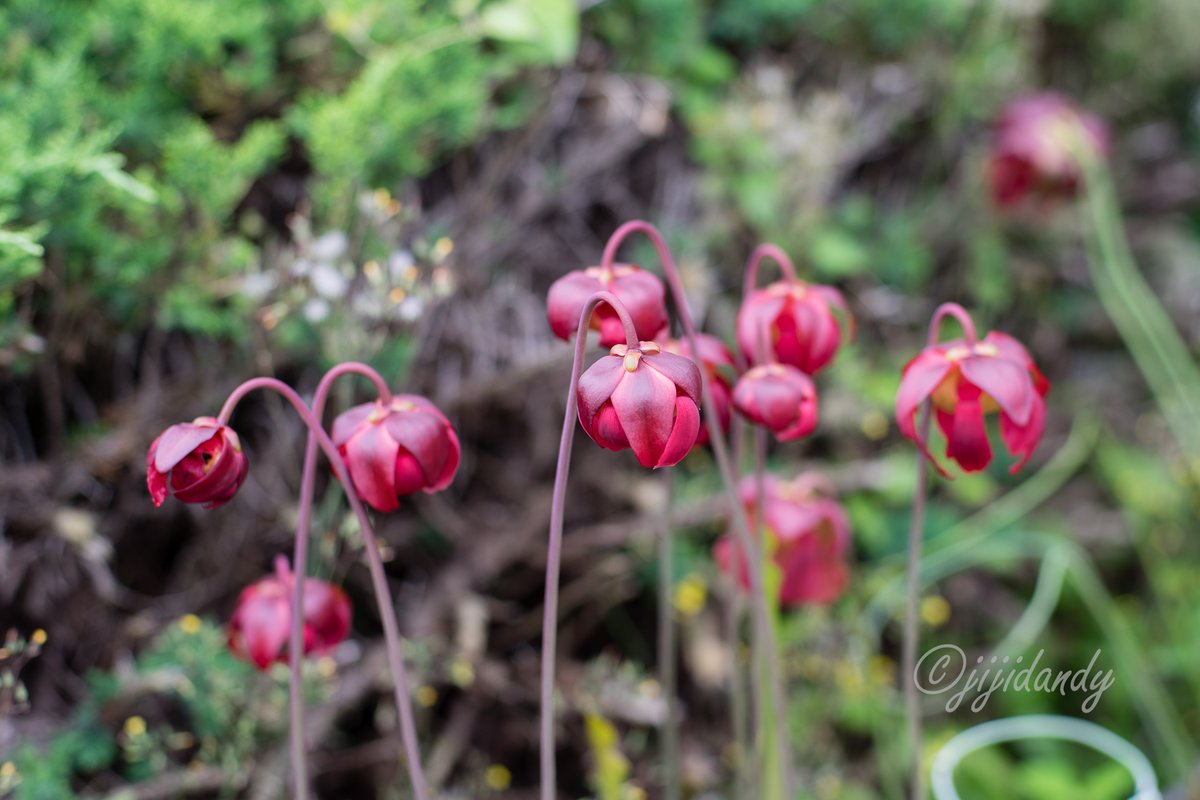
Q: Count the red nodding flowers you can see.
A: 11